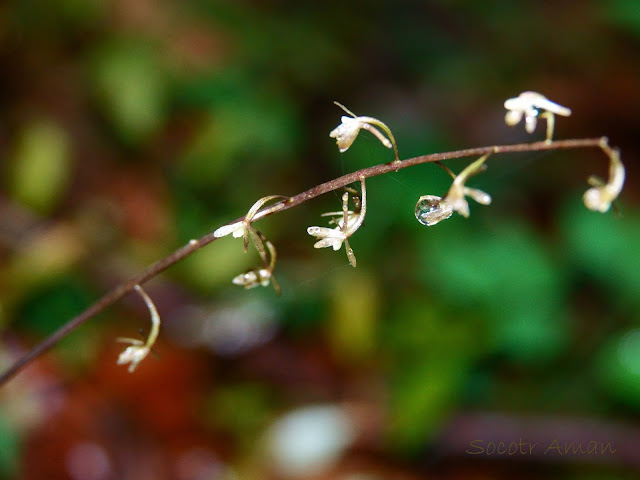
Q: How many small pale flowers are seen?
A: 8